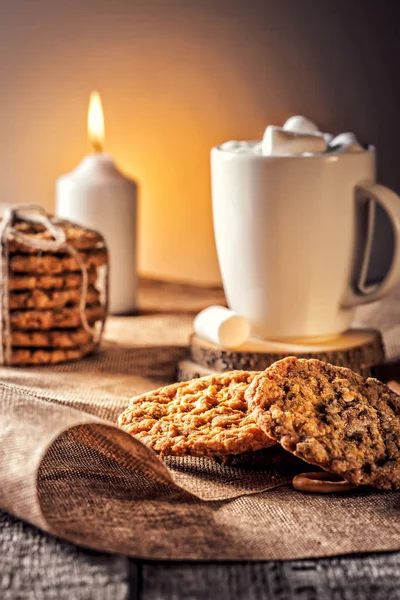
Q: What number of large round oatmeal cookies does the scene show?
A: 2